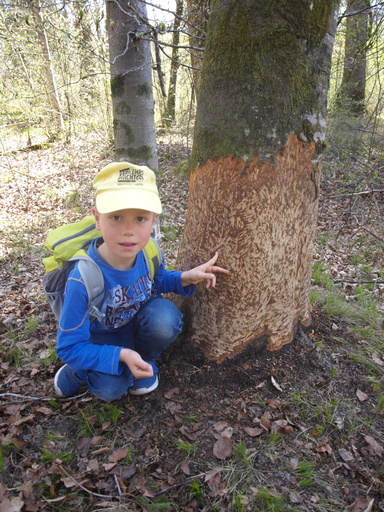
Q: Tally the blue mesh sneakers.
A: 2